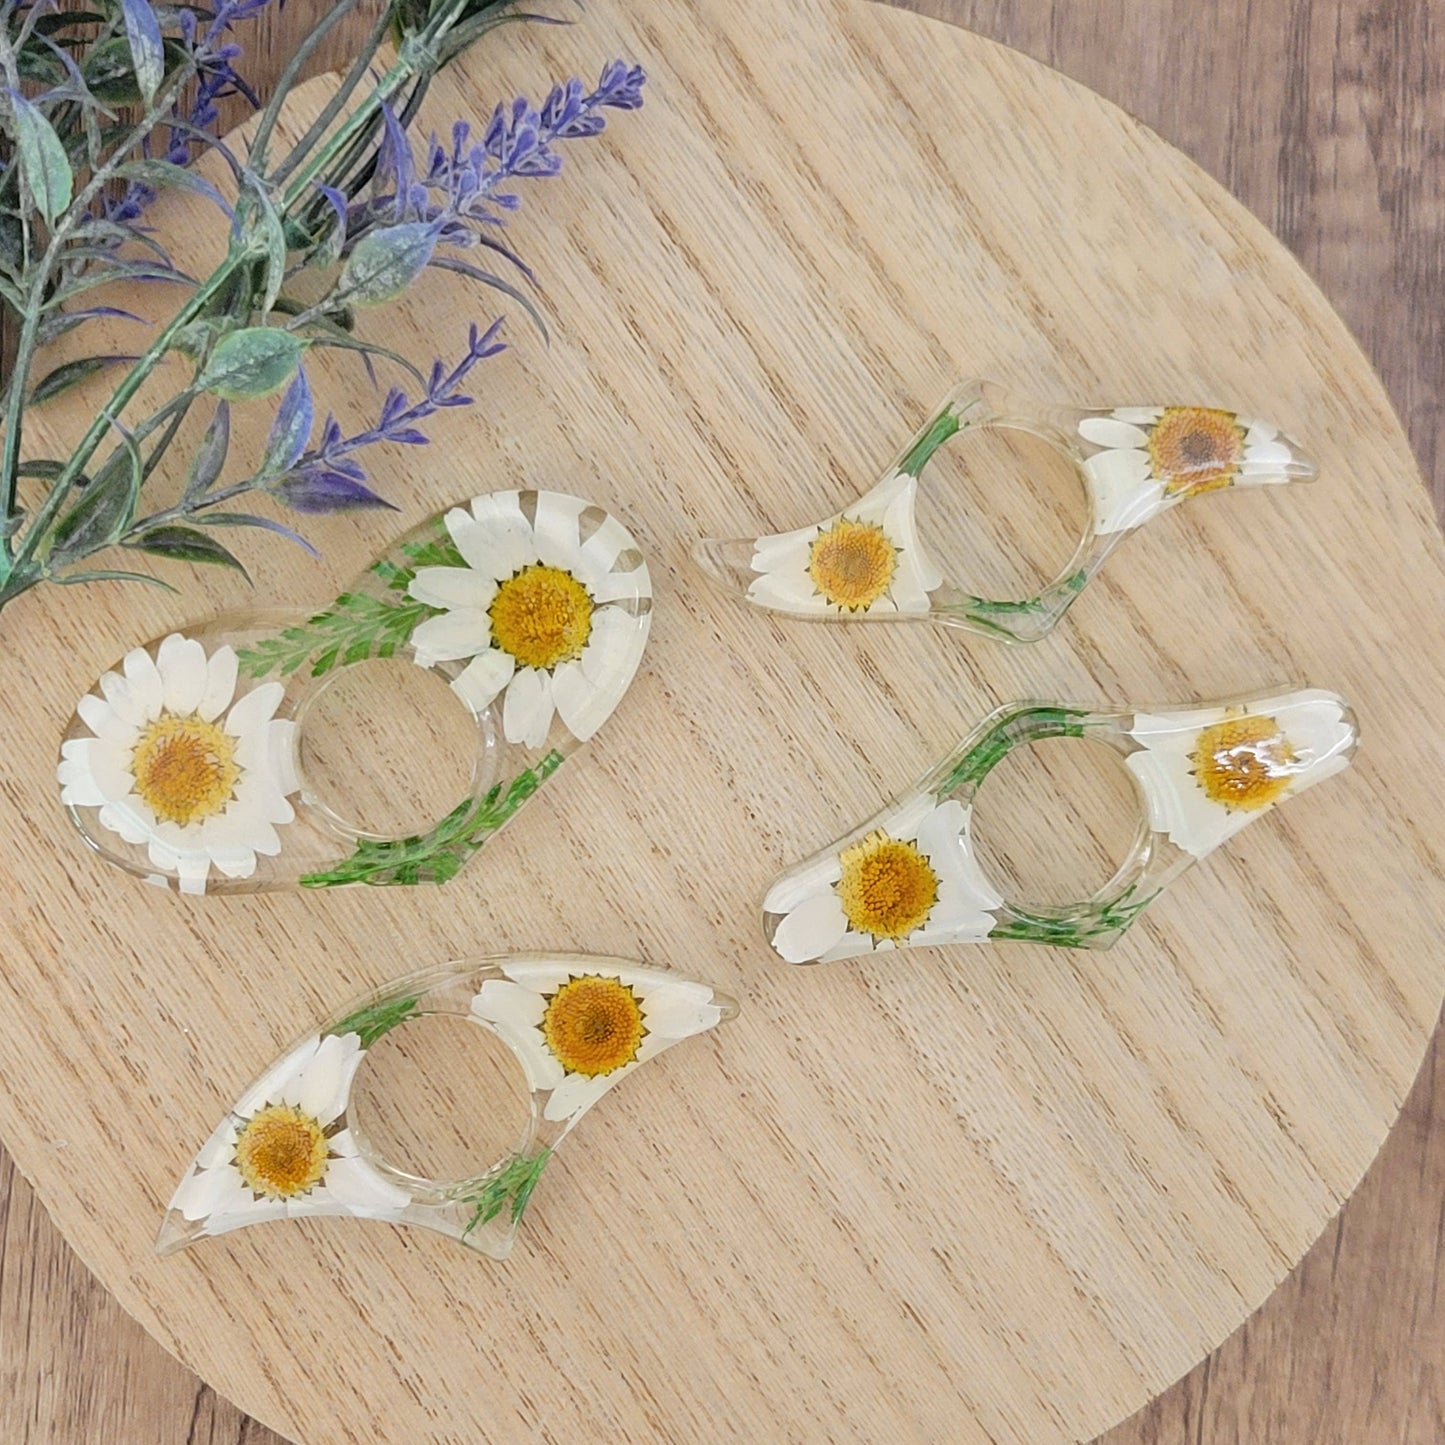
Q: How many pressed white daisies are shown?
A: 8